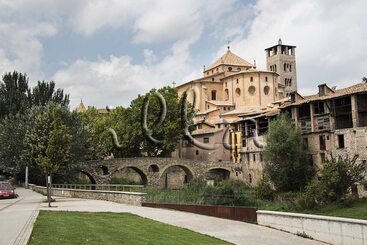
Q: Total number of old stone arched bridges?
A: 1